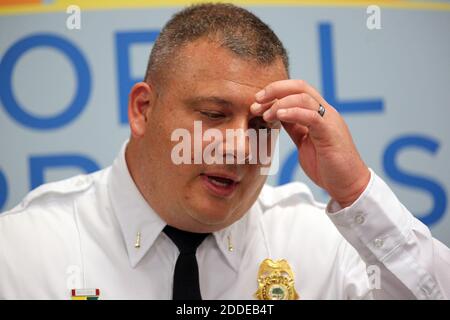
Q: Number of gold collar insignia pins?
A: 2